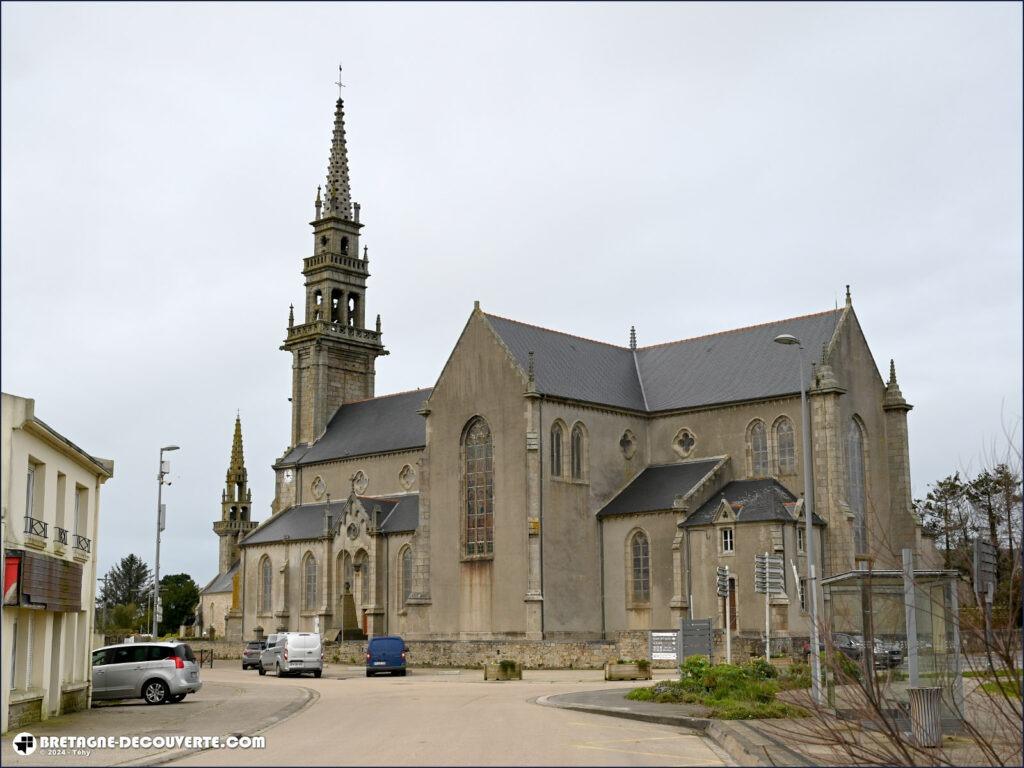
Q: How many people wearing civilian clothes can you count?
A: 0